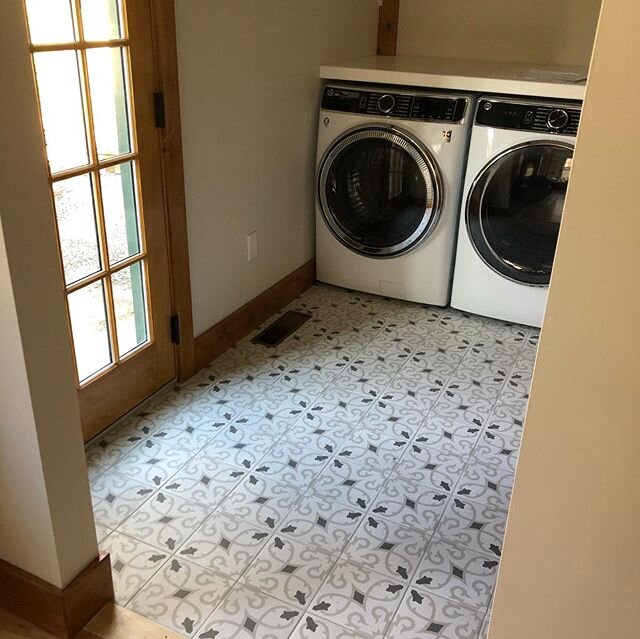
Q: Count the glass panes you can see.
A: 8